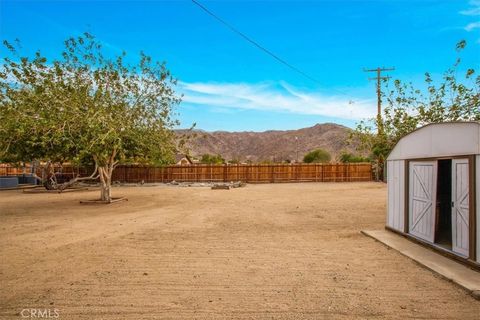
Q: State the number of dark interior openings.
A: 1